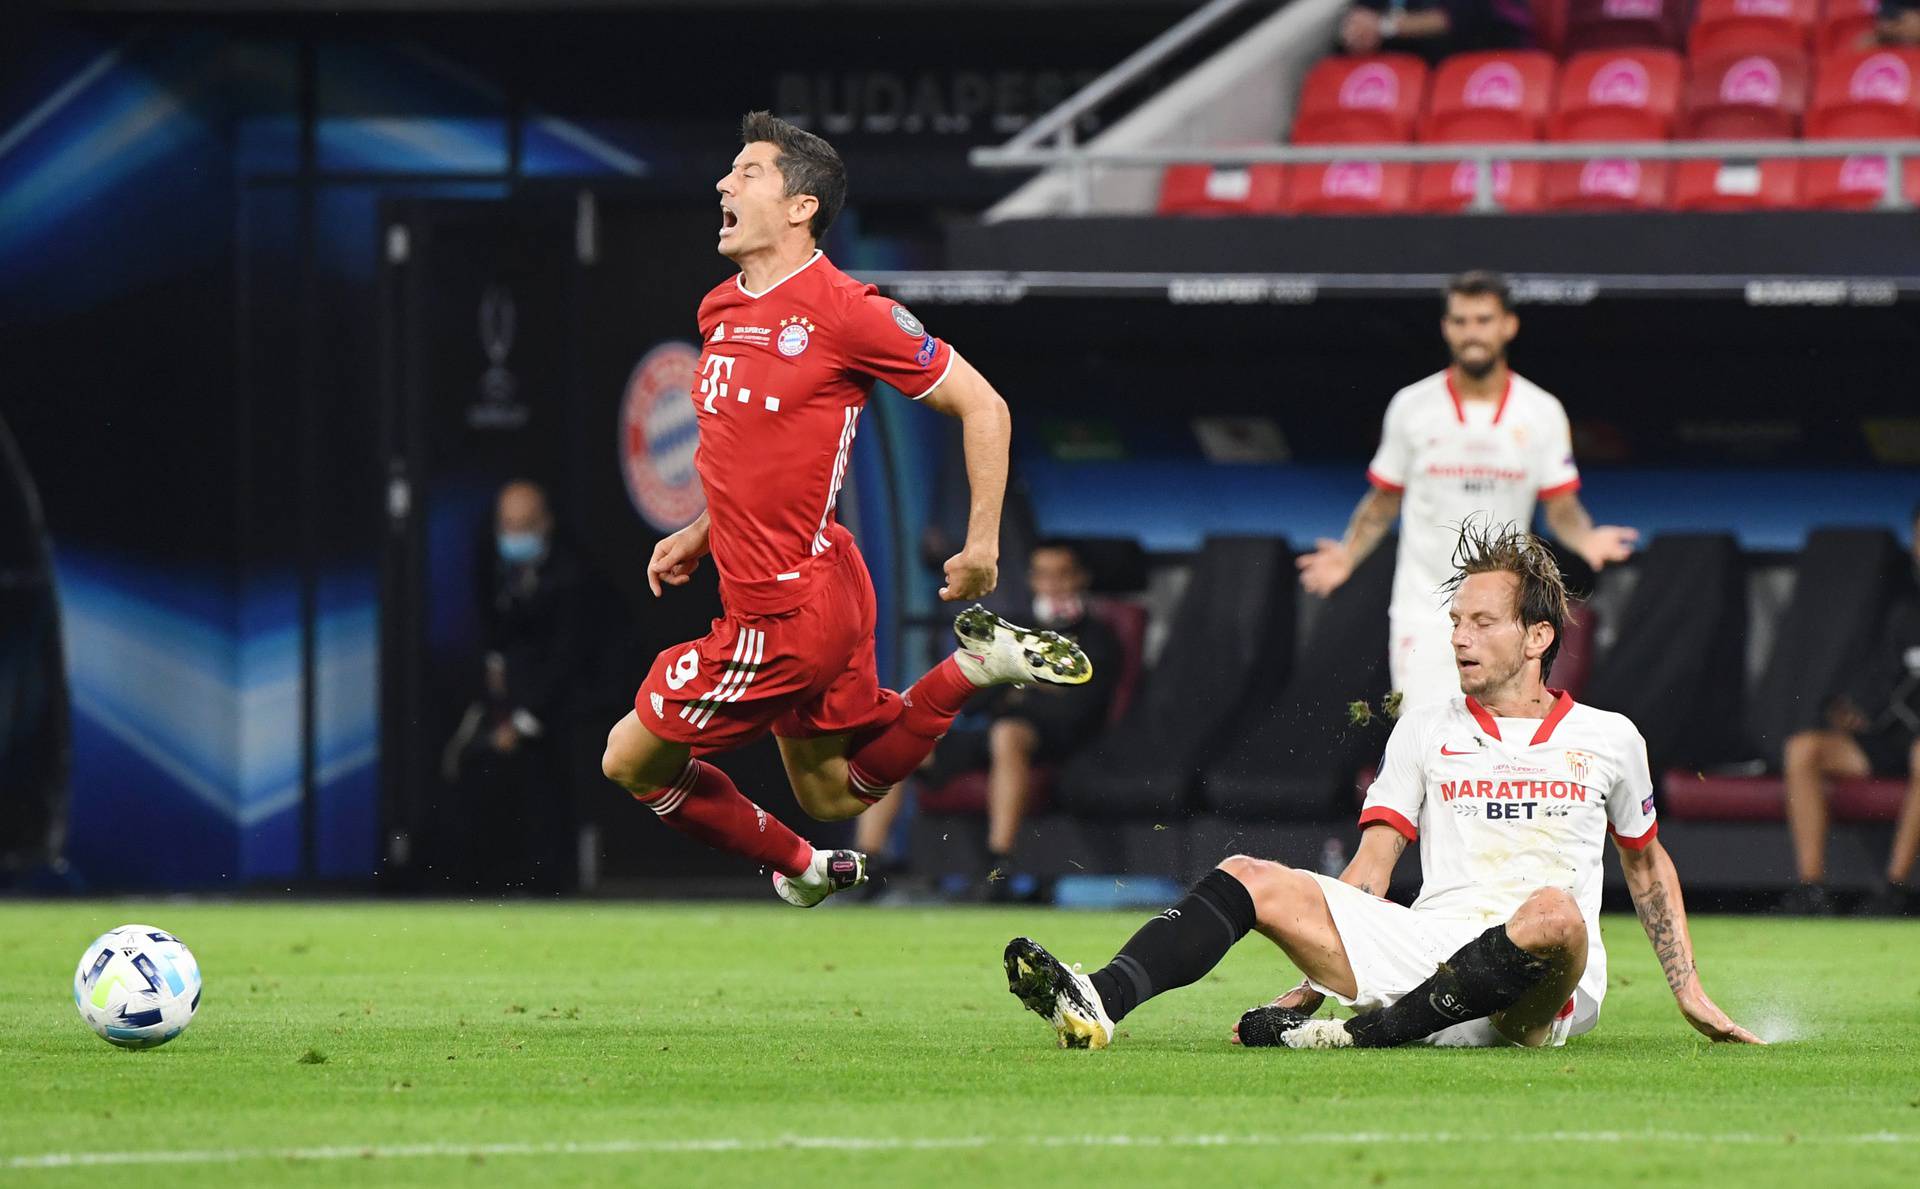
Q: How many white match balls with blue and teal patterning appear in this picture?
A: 1